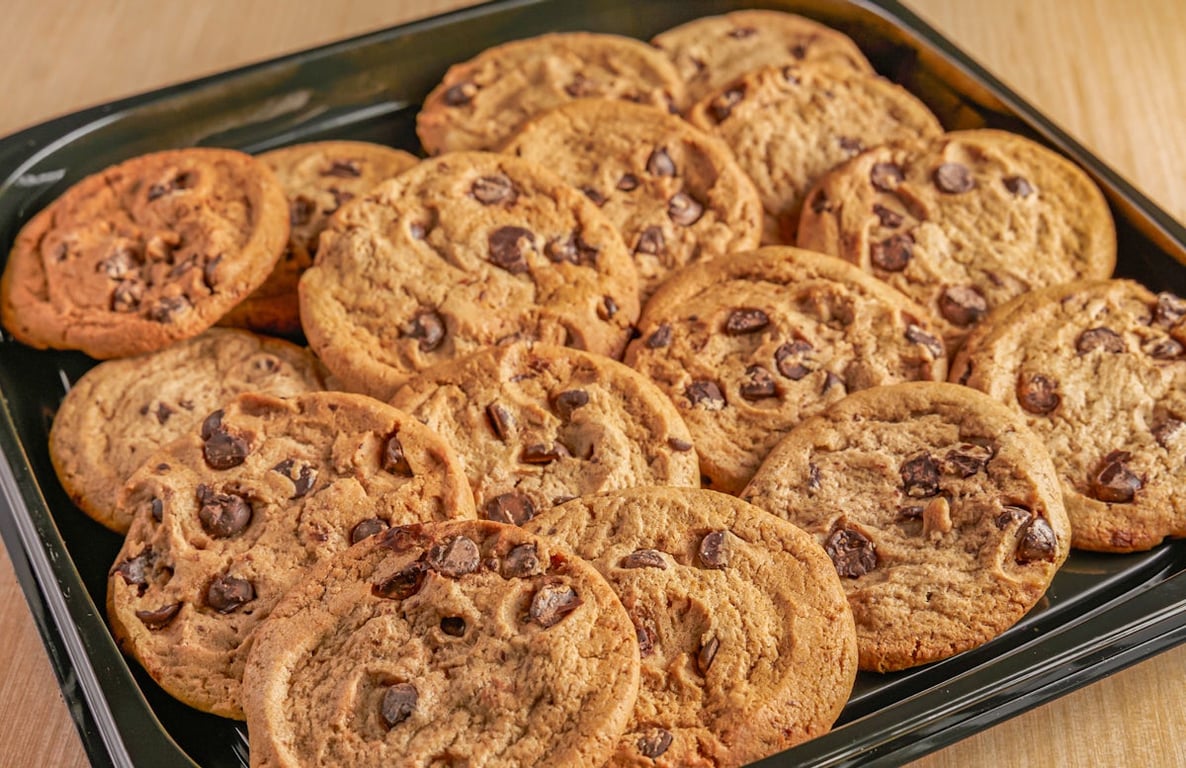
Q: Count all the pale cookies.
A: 15